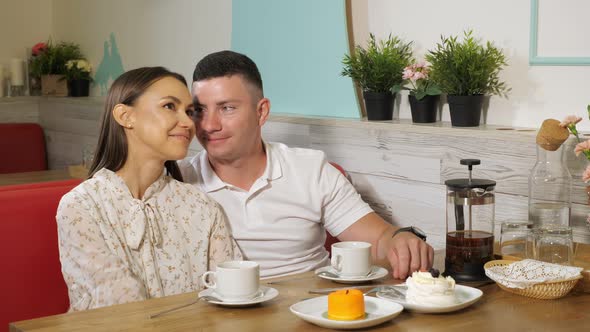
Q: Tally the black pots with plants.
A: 4